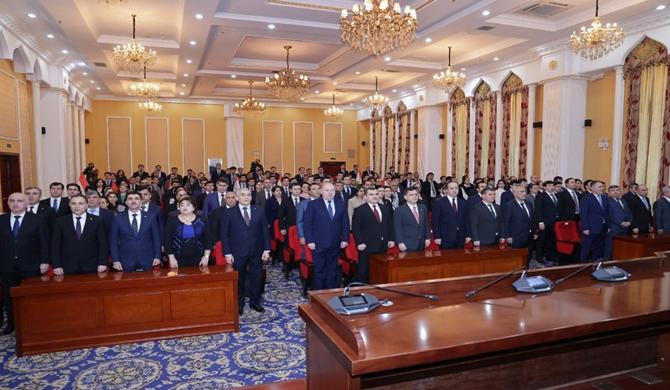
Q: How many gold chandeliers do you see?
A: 10